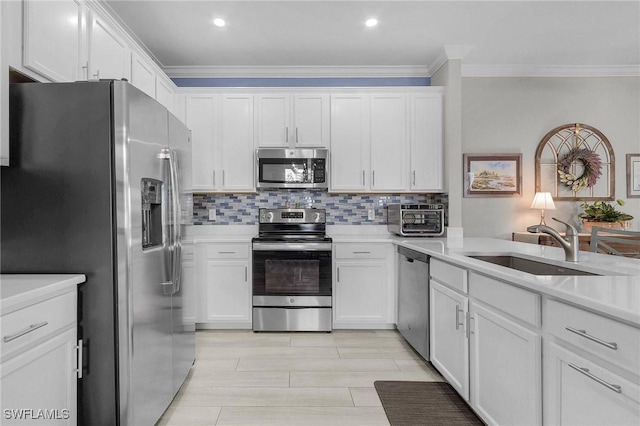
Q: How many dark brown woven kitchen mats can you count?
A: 1